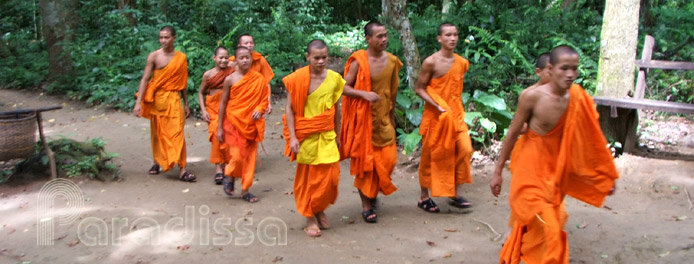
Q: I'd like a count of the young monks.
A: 9